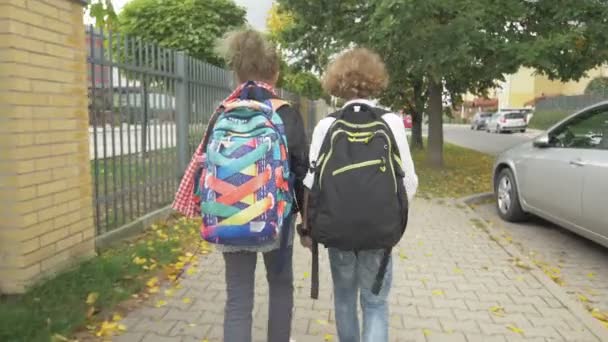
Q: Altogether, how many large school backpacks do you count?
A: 2